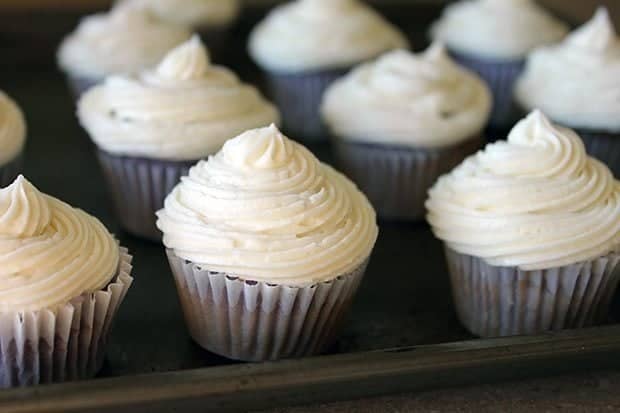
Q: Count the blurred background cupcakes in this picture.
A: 8